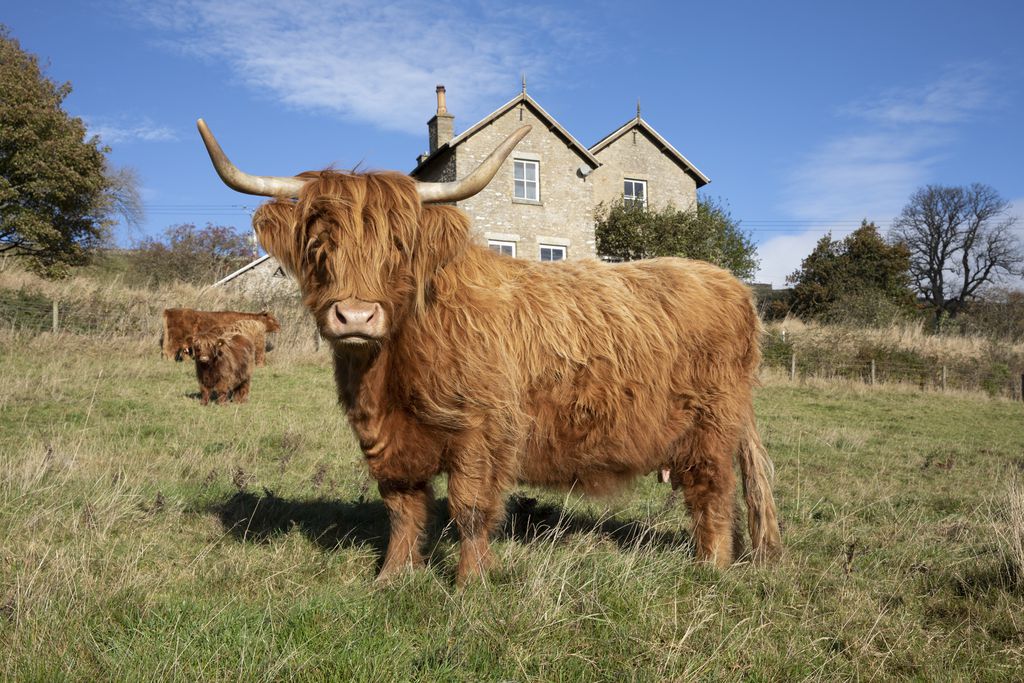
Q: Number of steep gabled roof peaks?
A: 2